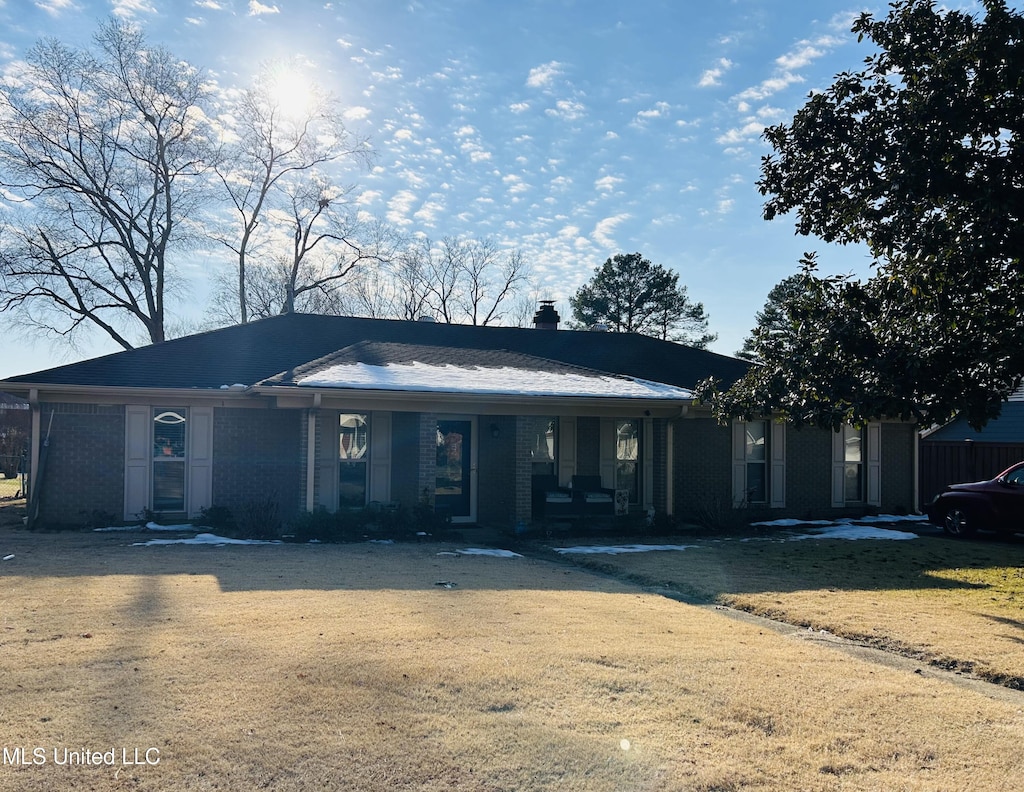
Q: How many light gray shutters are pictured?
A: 11